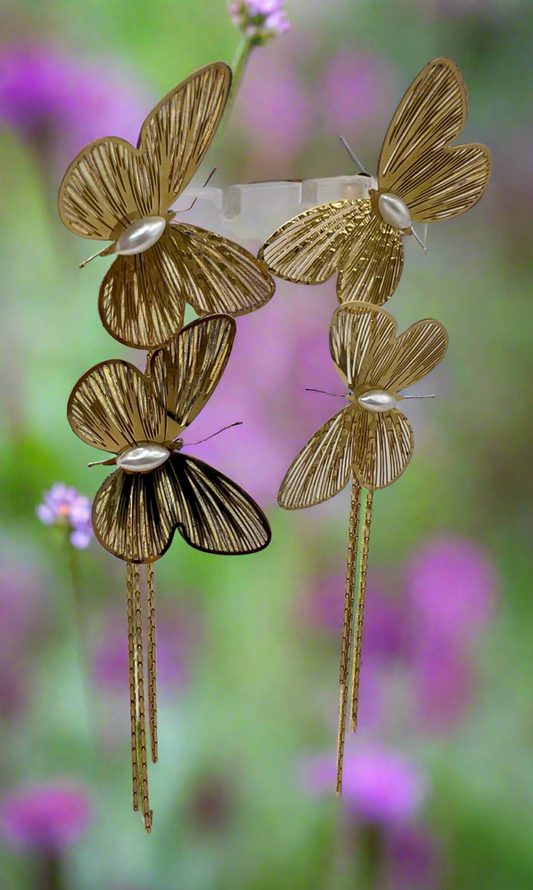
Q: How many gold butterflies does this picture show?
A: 4